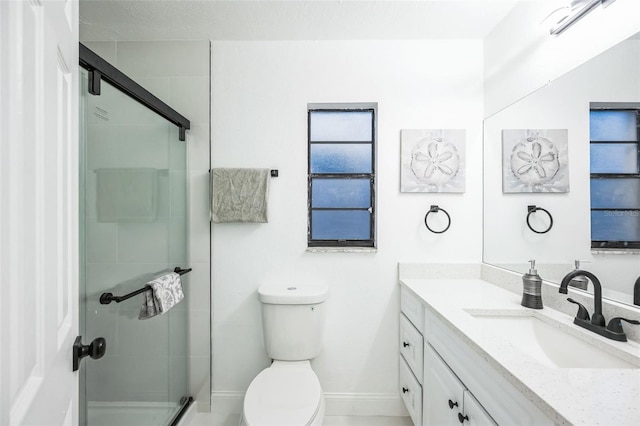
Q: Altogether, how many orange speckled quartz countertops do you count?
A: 0